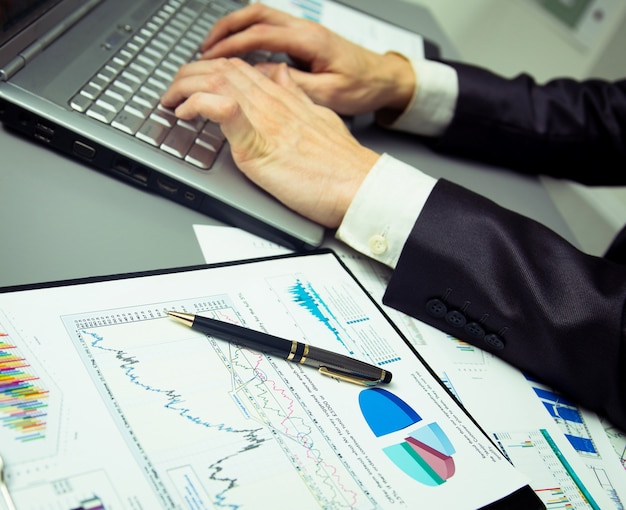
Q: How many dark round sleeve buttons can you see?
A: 4